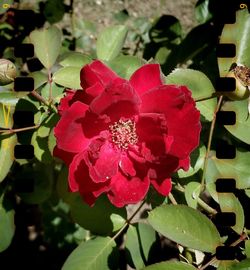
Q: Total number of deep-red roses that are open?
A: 1